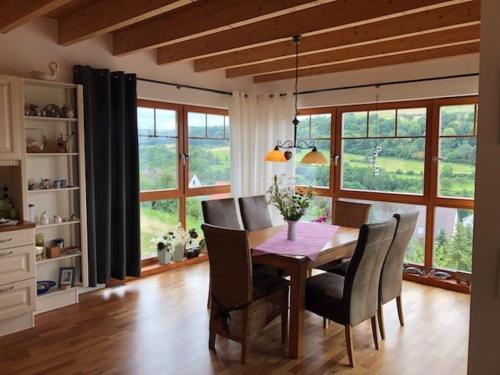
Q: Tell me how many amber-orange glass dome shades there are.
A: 2